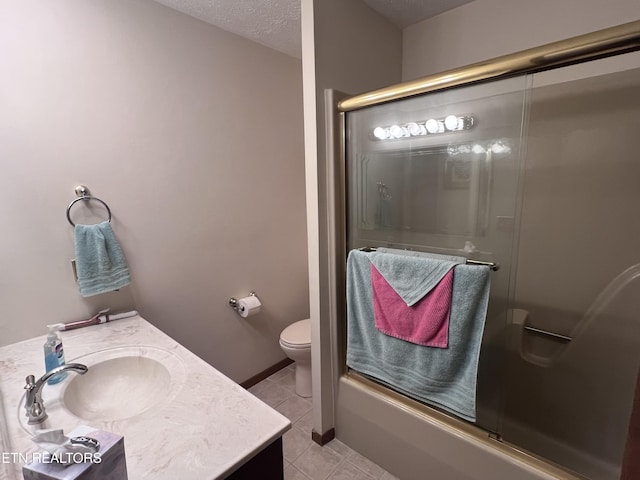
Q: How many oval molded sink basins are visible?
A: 1